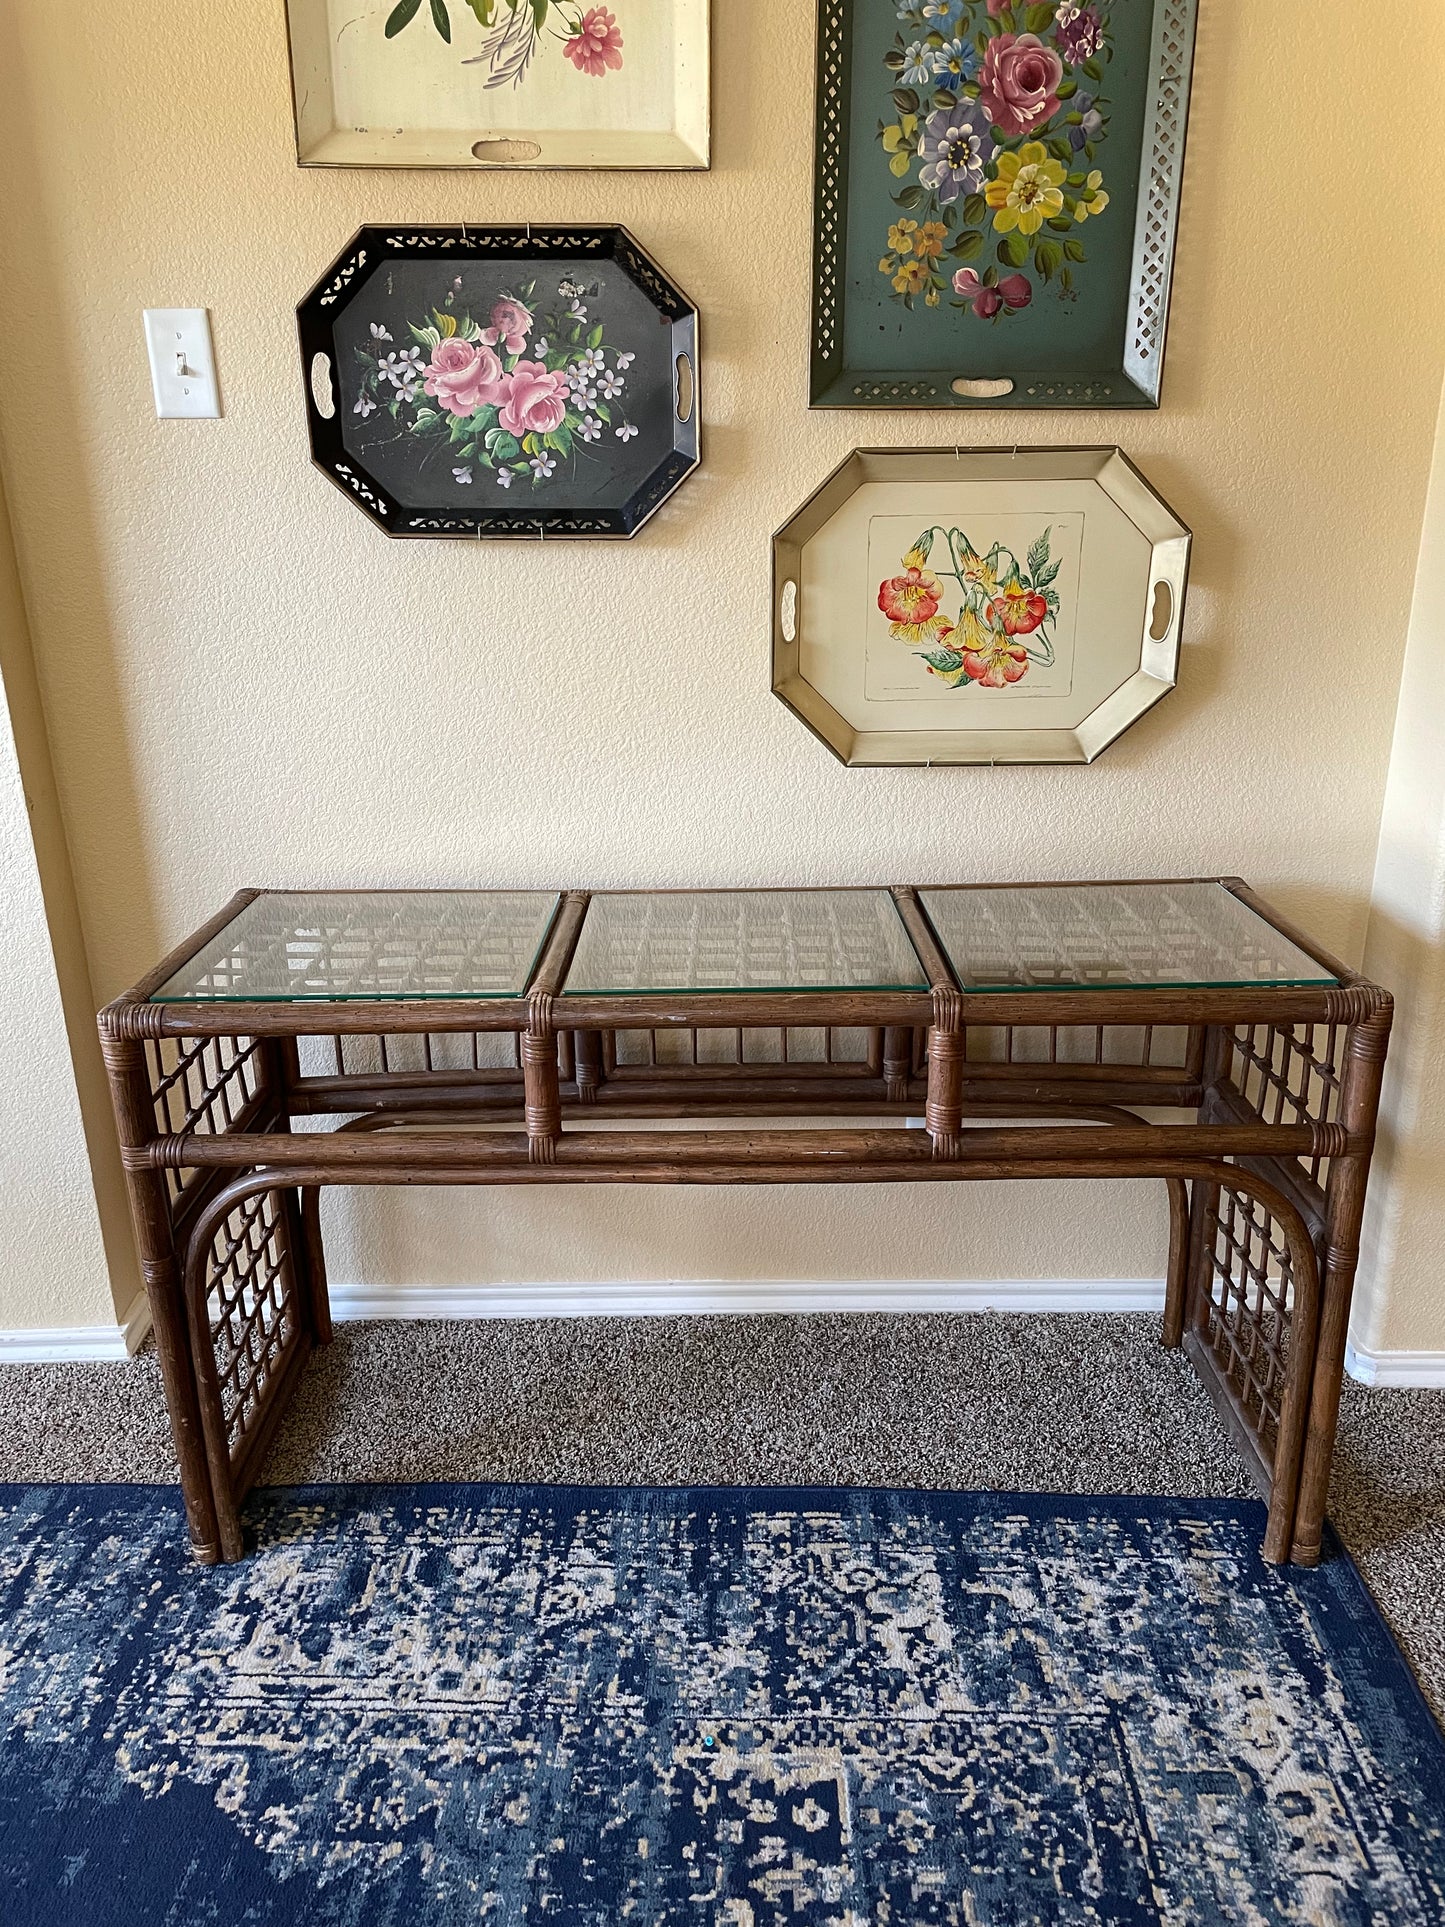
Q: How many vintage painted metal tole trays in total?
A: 4